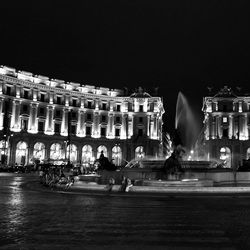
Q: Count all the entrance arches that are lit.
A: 11